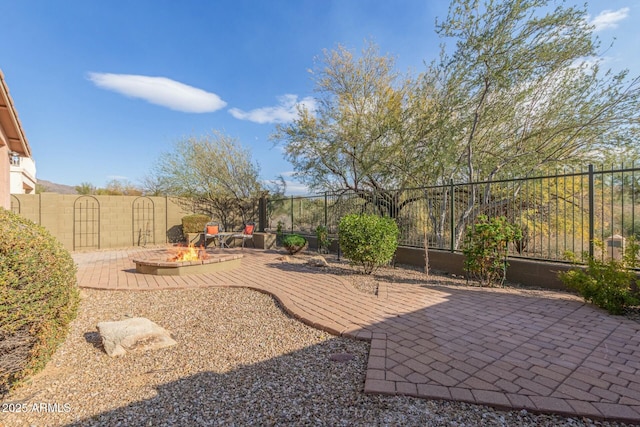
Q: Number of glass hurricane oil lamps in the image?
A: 0